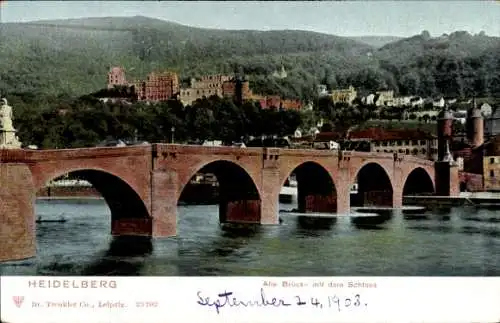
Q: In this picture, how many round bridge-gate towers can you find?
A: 2